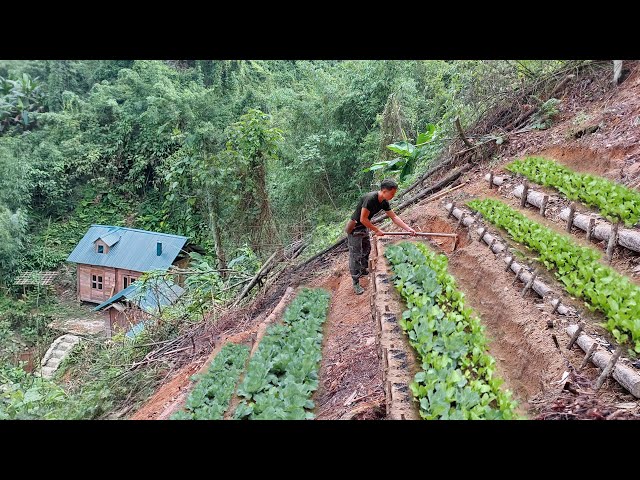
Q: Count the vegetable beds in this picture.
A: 5